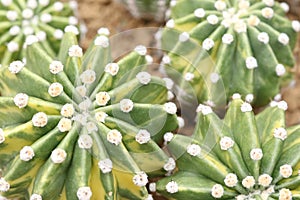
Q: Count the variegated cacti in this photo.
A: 4